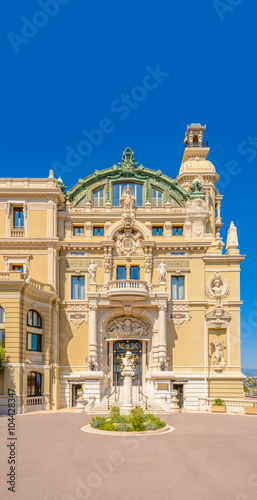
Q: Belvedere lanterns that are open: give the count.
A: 1